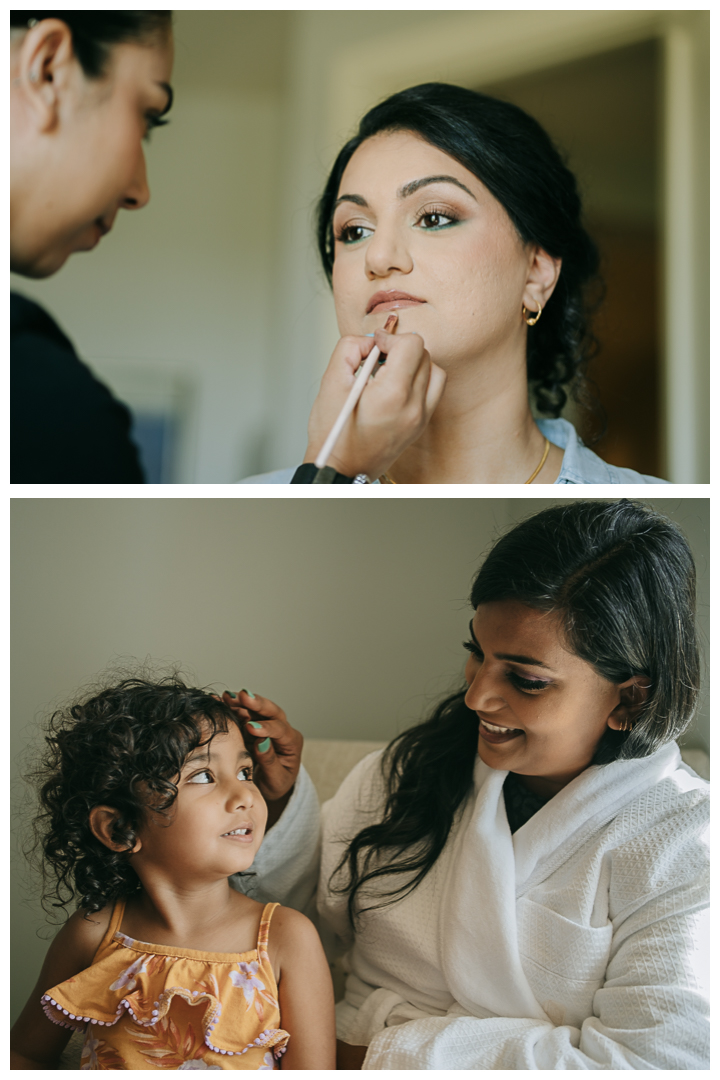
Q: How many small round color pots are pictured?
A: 0